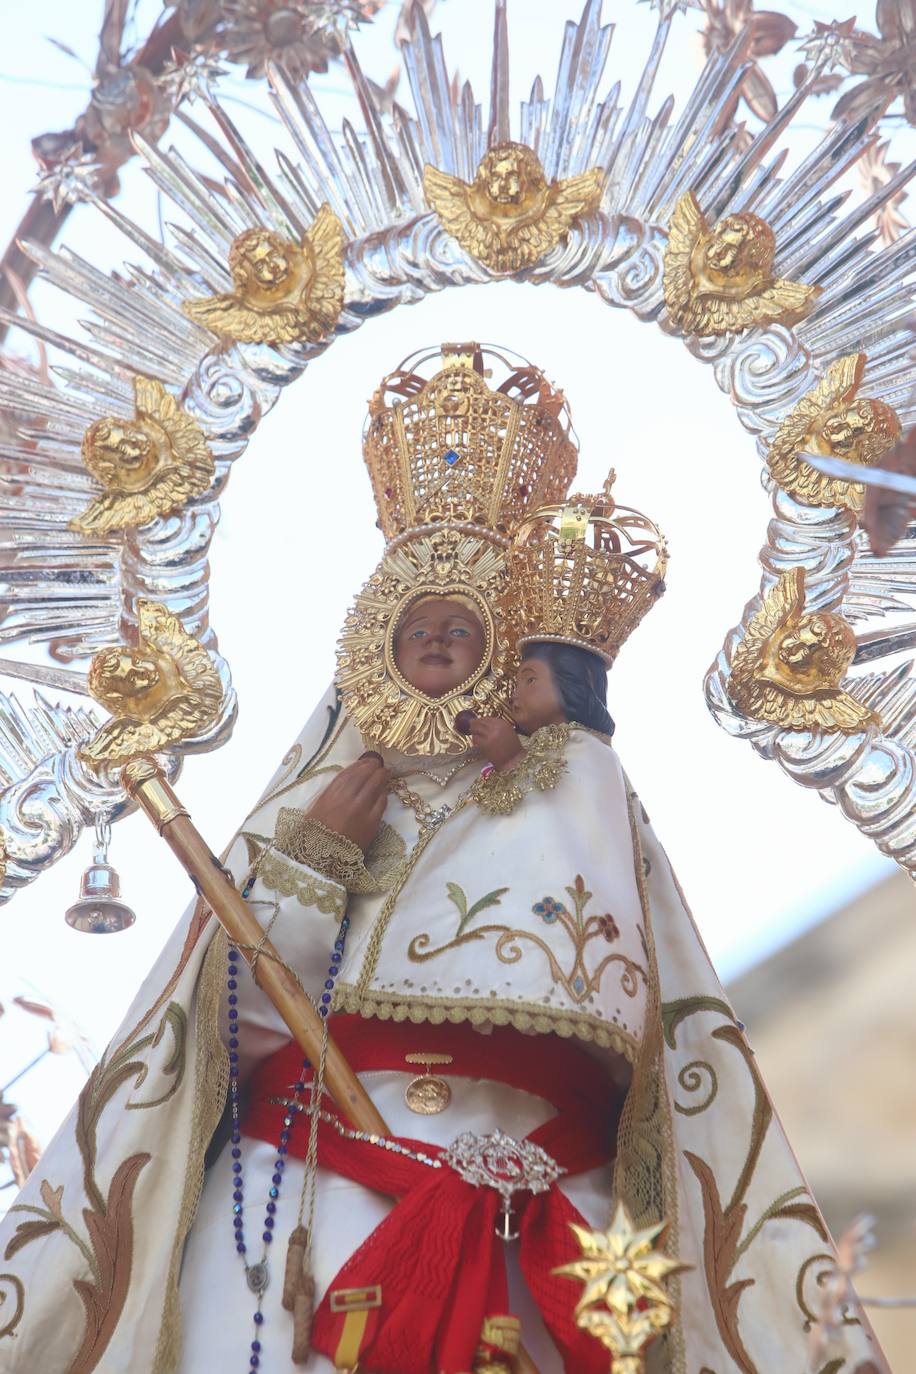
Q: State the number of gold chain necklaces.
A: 2